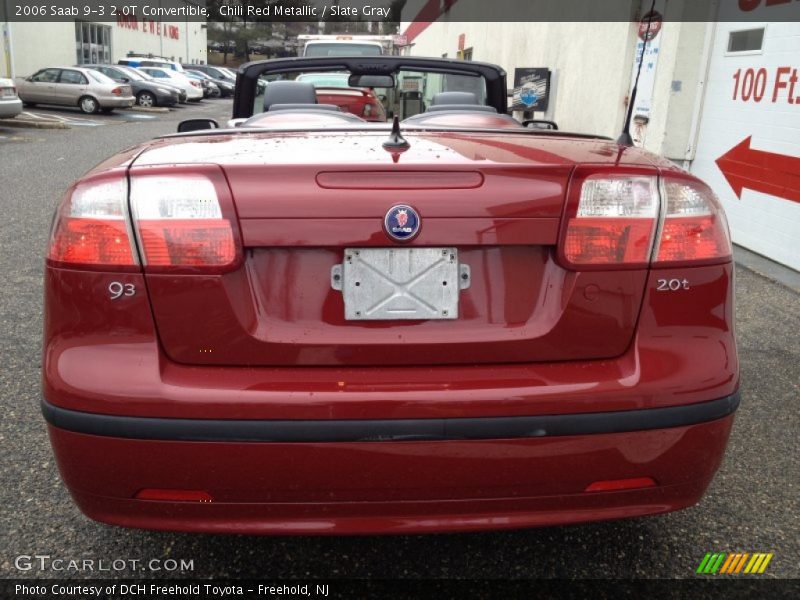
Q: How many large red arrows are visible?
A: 1